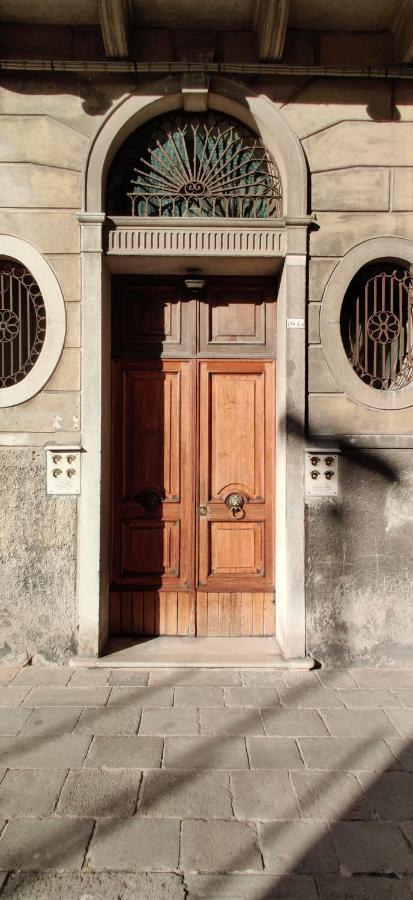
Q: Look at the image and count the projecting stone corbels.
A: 3